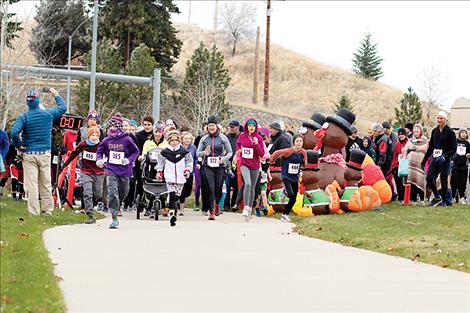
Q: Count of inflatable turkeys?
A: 5